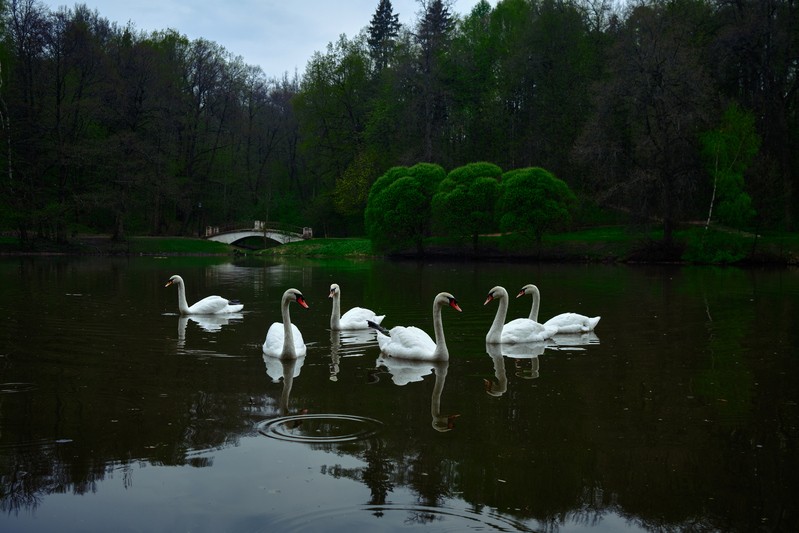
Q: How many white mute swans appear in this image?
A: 6